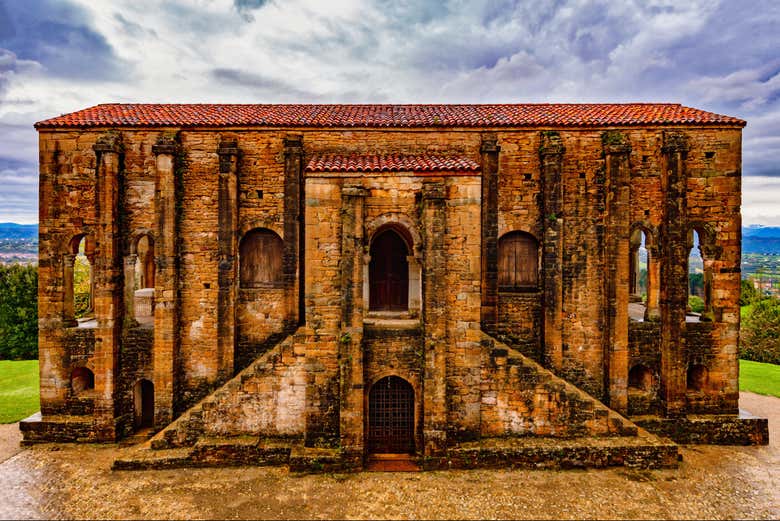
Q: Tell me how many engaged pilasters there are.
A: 10